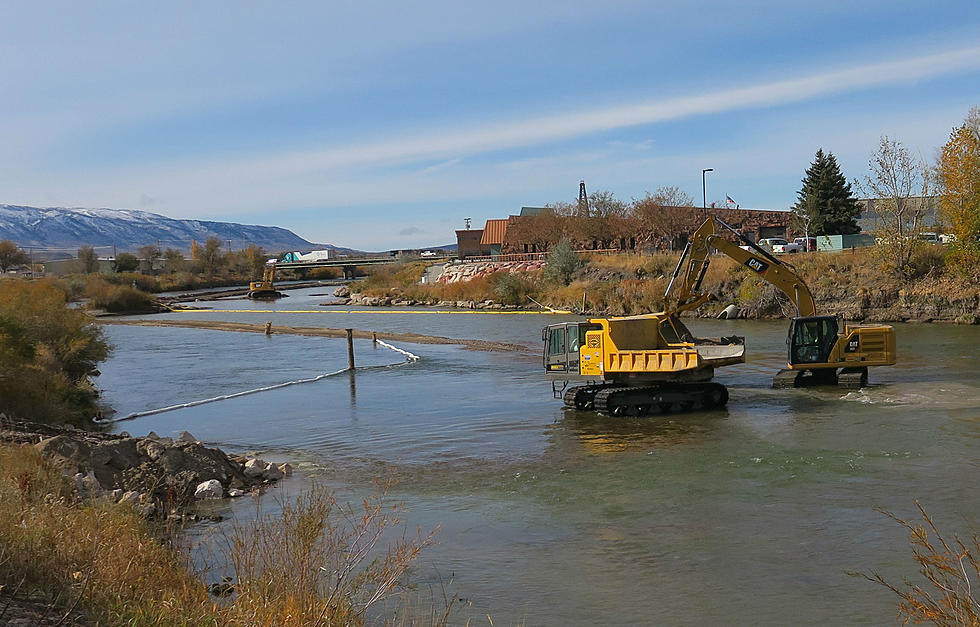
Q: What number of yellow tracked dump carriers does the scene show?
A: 1